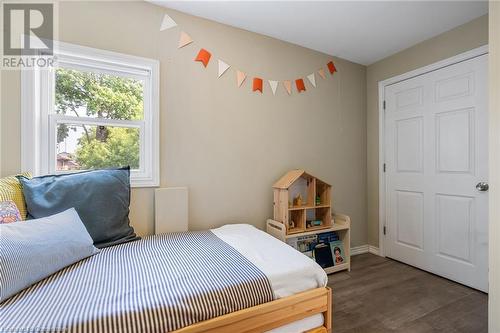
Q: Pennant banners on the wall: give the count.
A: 12